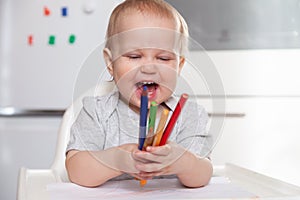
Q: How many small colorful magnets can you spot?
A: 5